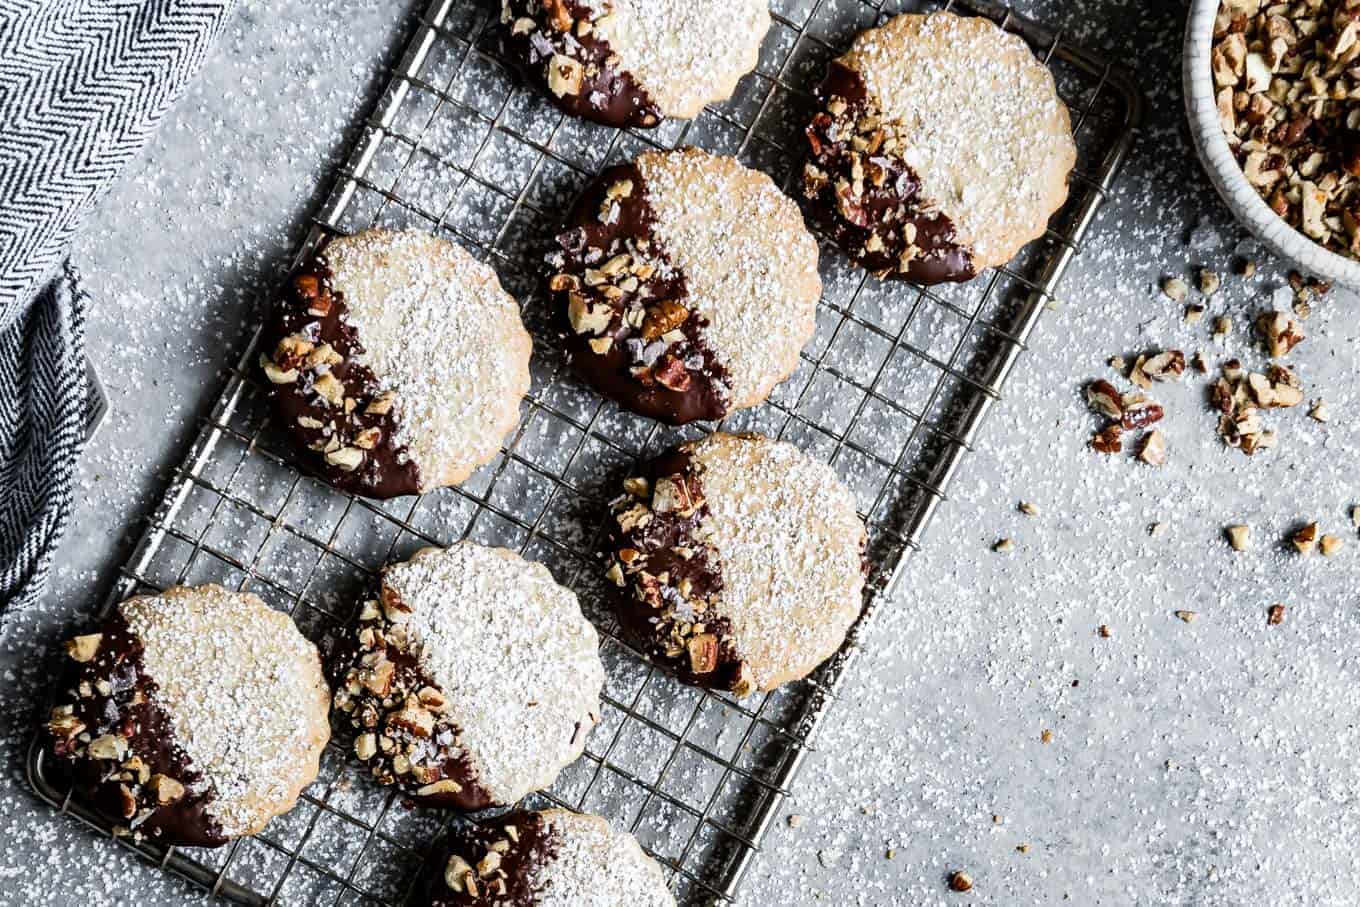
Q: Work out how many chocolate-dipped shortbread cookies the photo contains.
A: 8